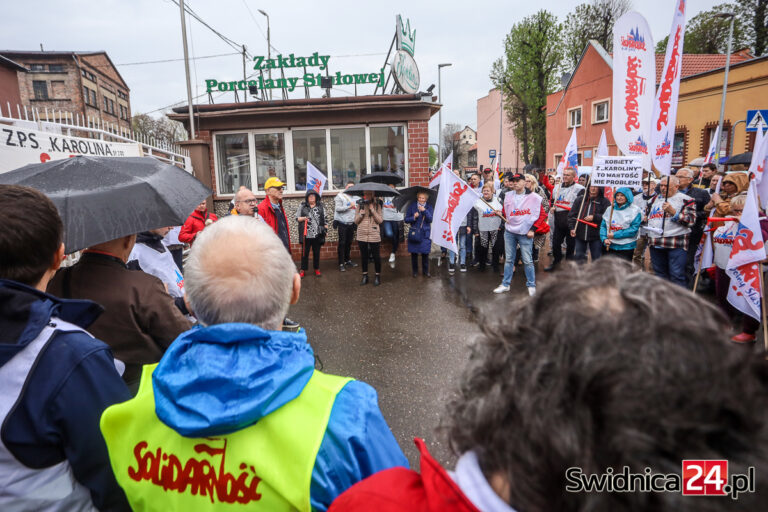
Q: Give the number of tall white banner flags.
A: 2